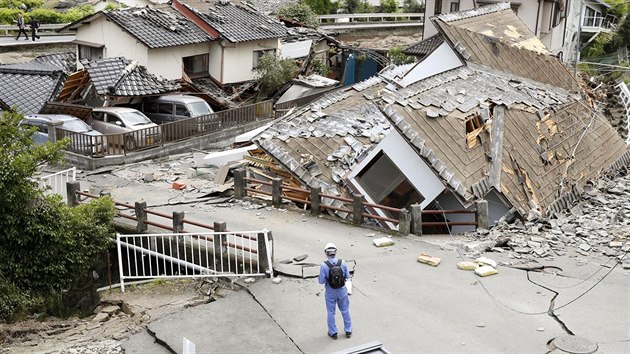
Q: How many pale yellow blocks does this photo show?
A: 5